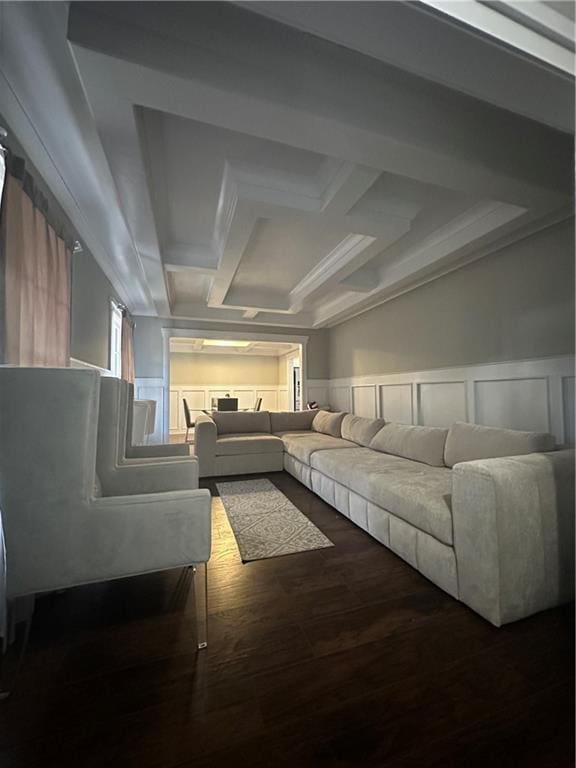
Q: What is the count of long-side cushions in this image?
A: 4